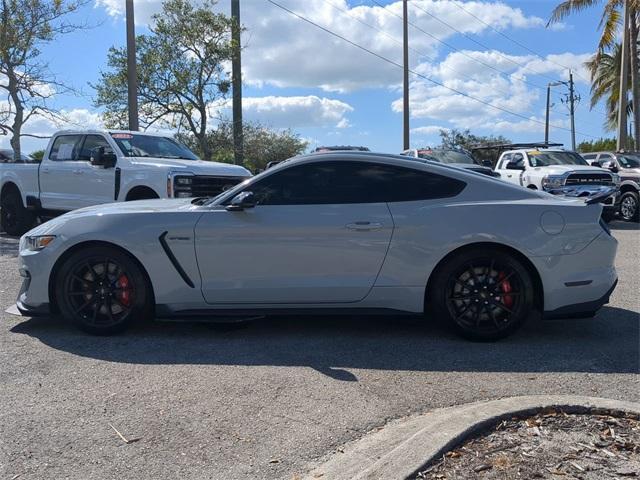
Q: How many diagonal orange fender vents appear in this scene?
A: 0